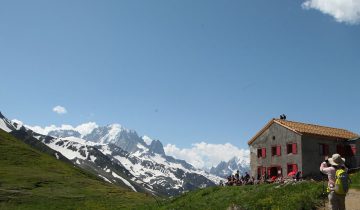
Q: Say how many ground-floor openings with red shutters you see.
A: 3